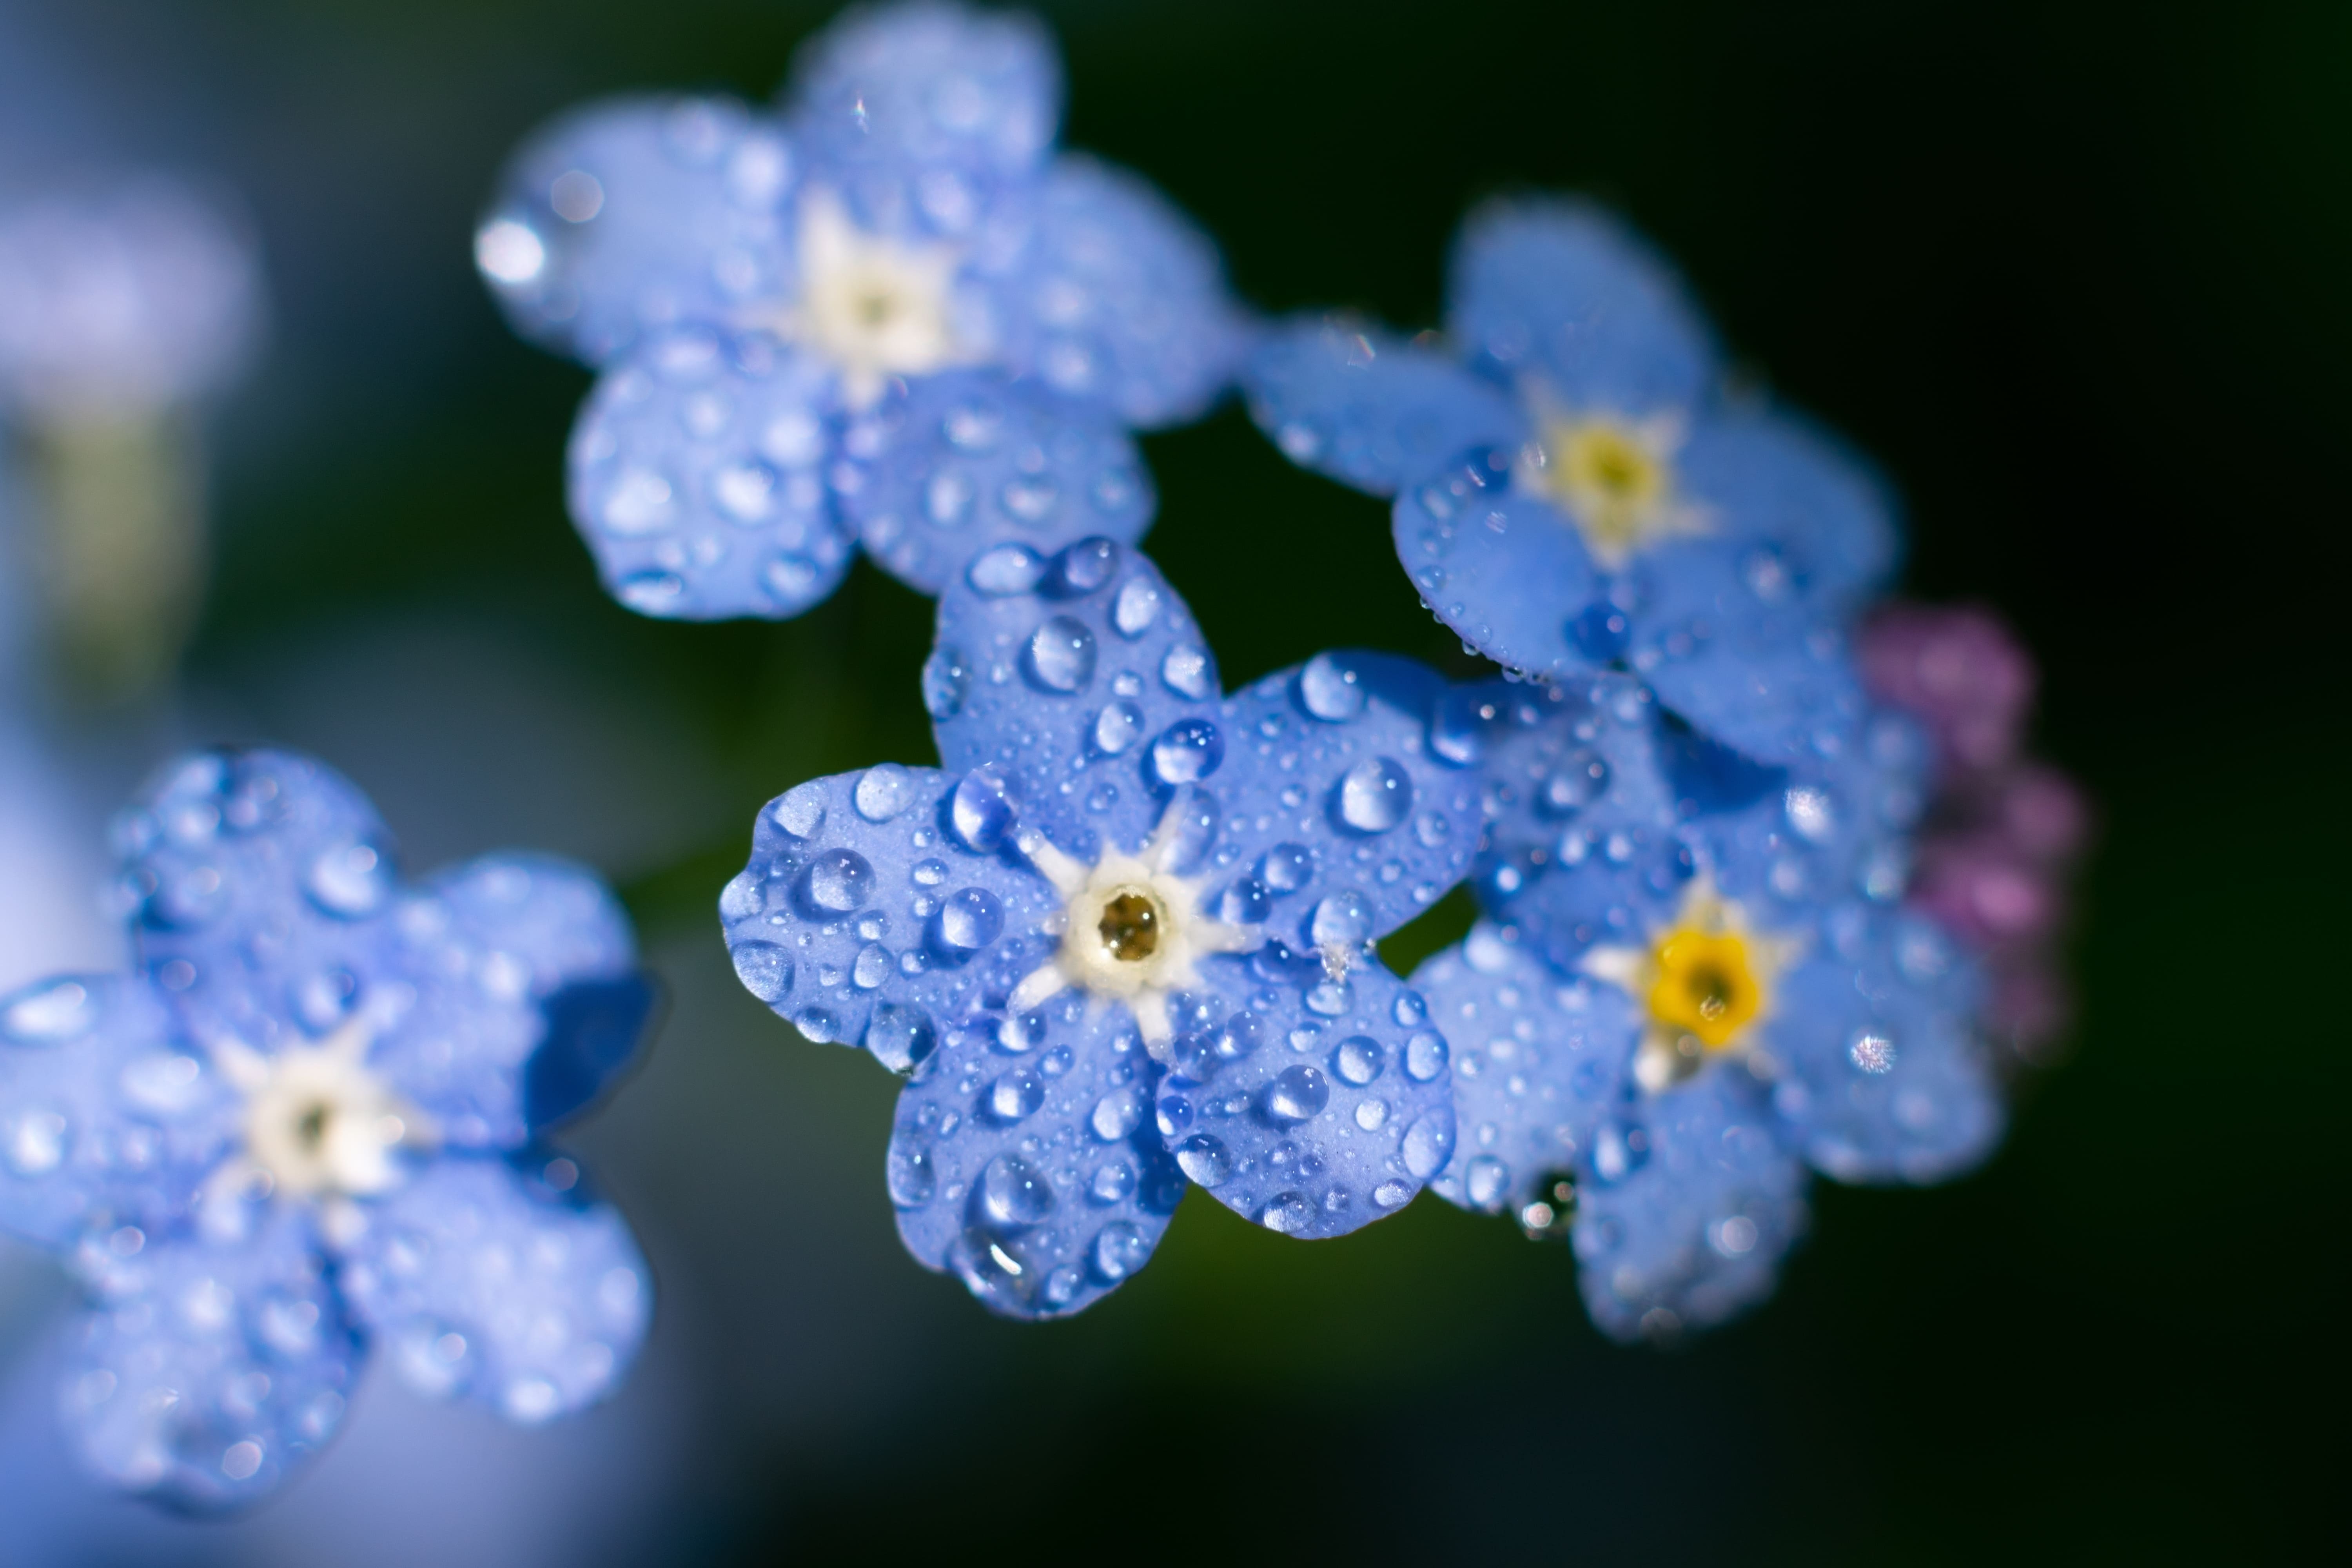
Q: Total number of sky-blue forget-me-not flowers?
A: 5